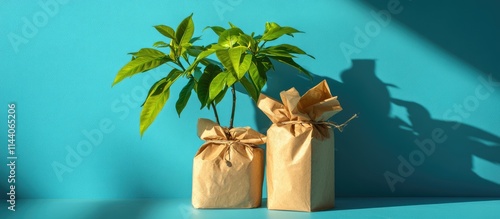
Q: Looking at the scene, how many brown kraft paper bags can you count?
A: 2